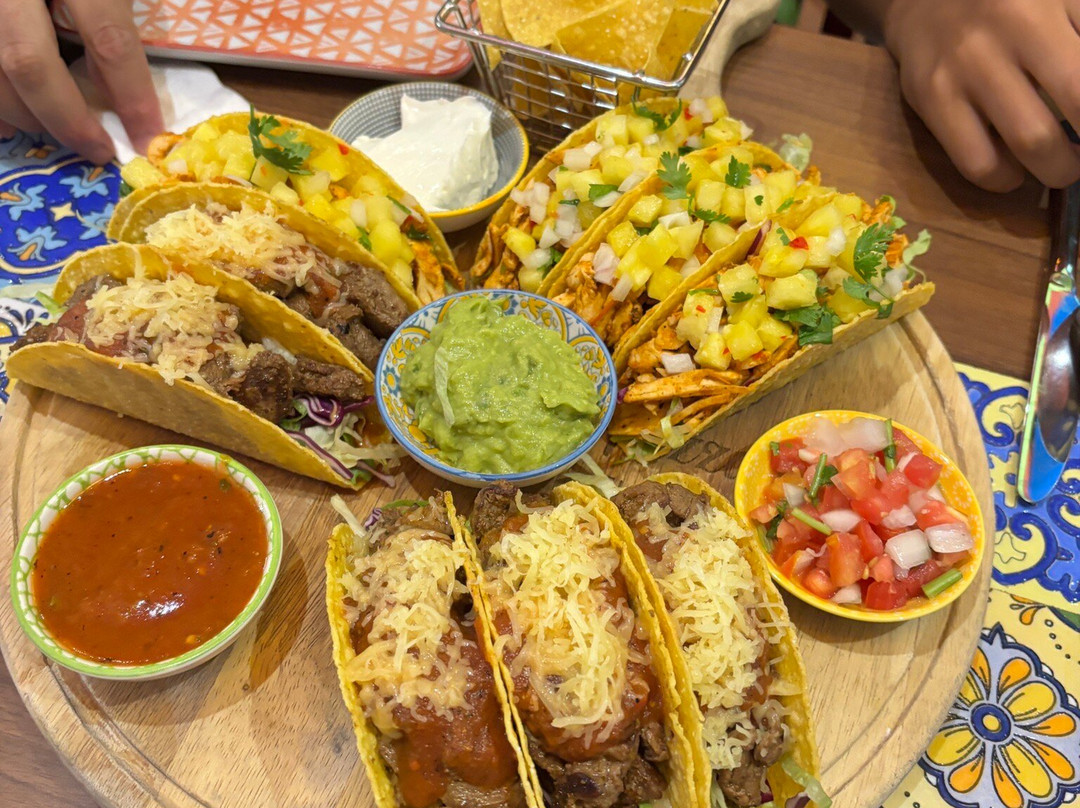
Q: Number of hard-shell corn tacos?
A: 9